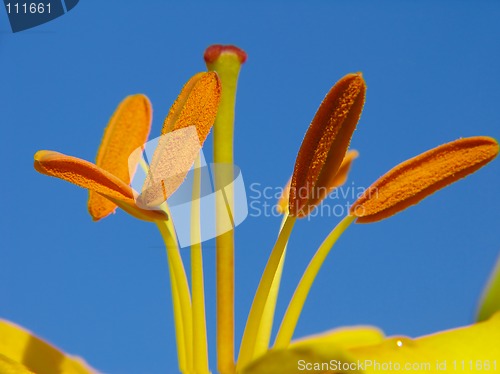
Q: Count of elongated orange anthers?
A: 6